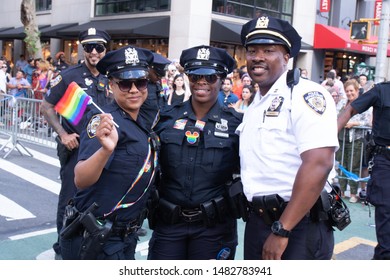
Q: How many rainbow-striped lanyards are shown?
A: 1